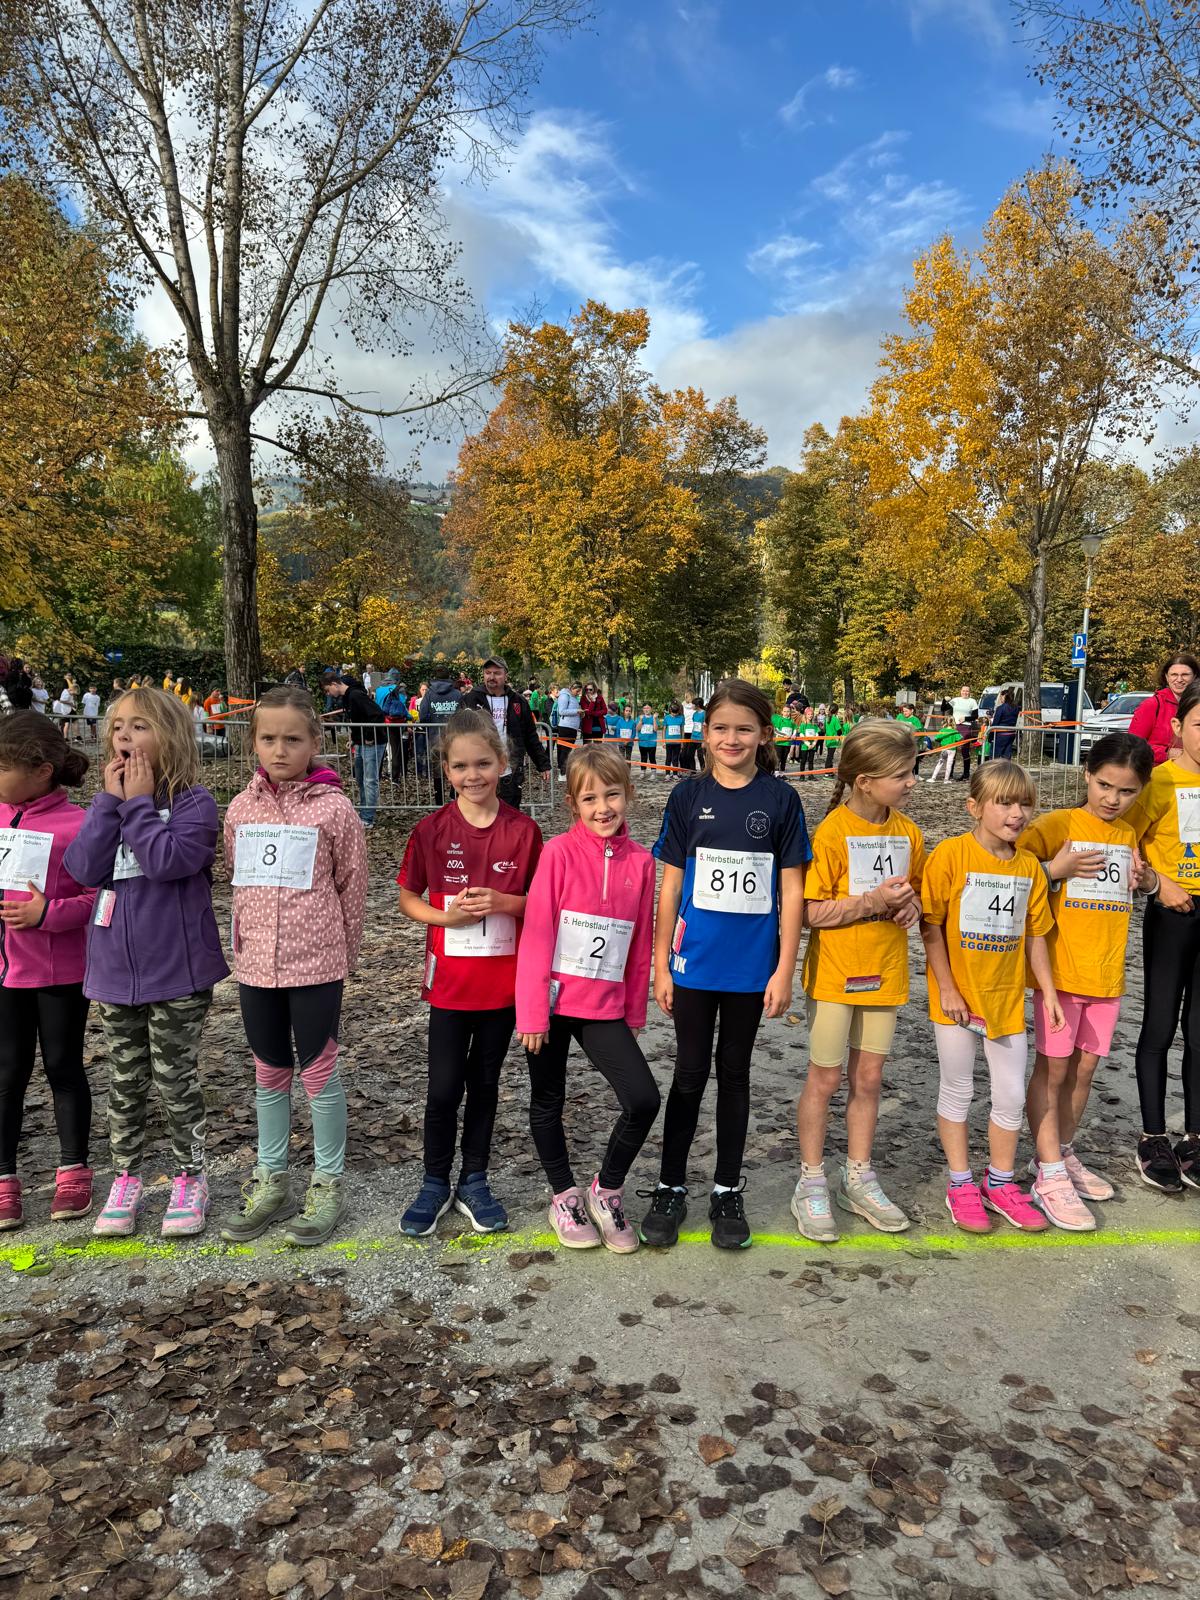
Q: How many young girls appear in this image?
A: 10